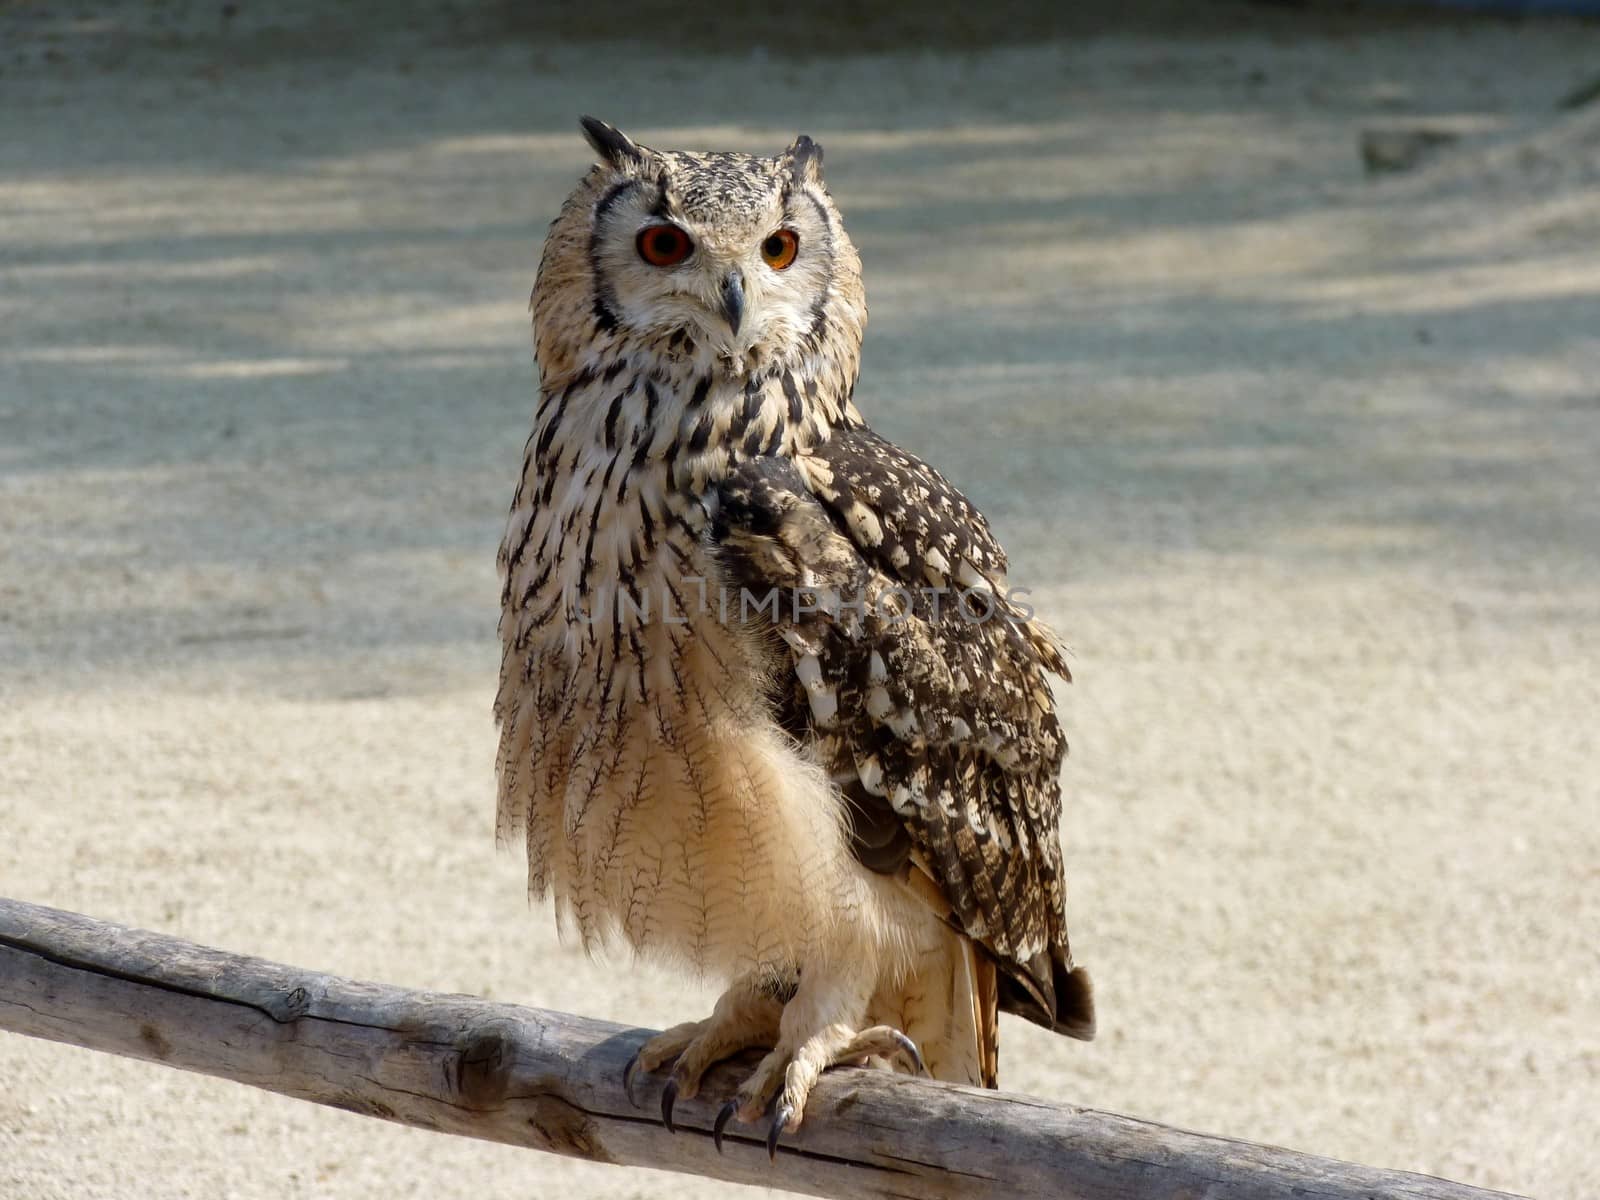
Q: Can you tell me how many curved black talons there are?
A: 5